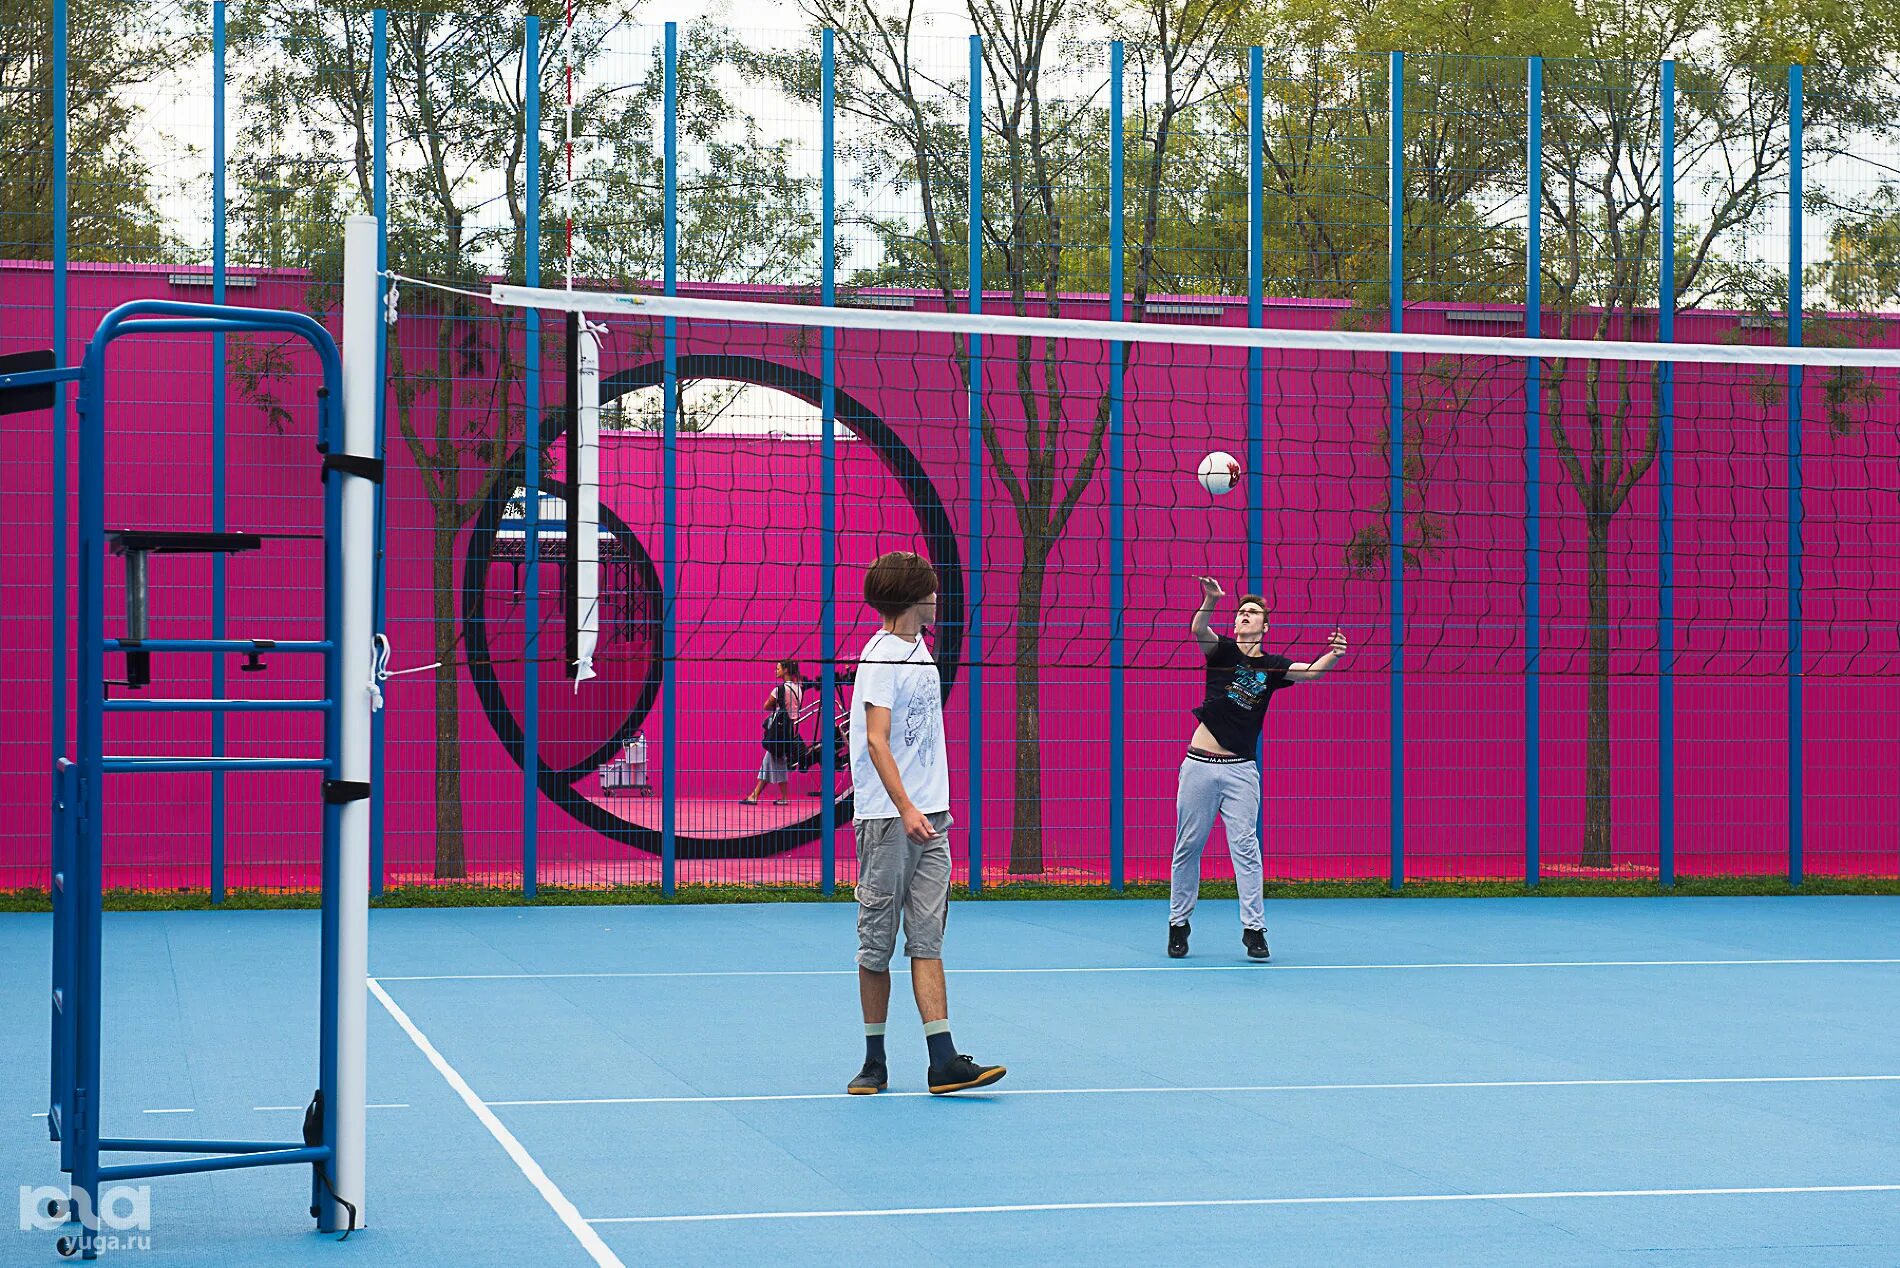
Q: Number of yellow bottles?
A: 0